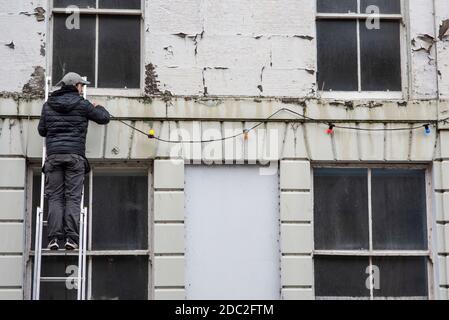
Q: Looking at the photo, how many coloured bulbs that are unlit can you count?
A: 4